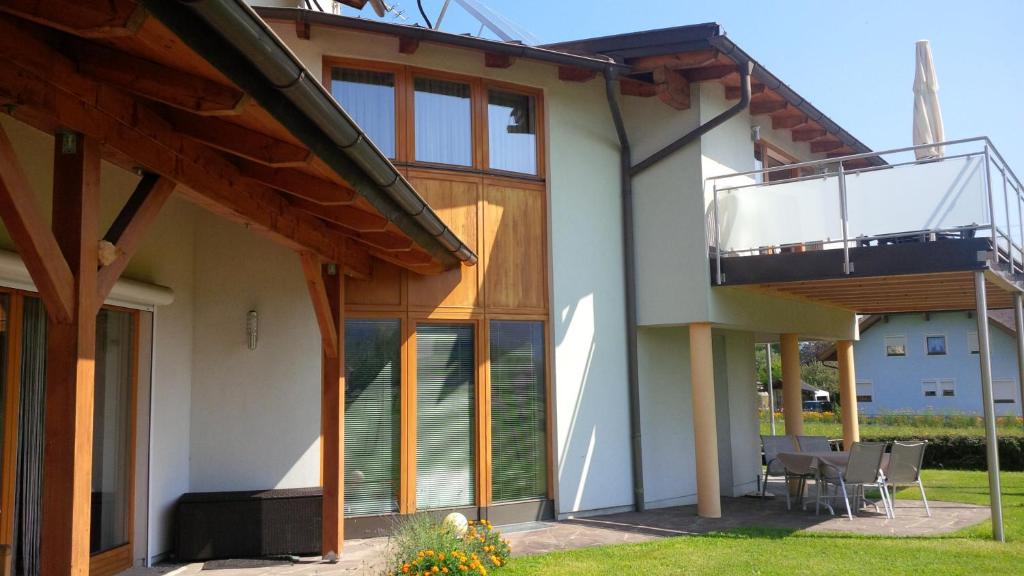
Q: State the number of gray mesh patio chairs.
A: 4